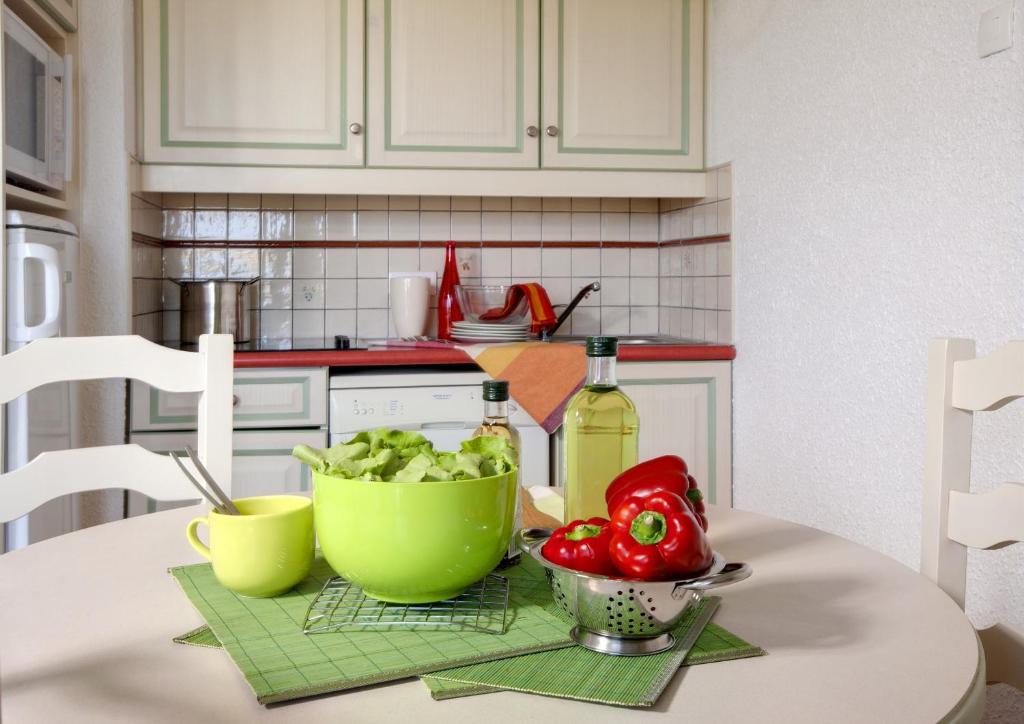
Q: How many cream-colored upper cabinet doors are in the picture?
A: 3